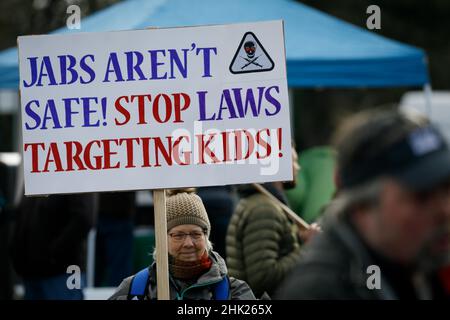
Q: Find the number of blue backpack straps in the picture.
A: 2